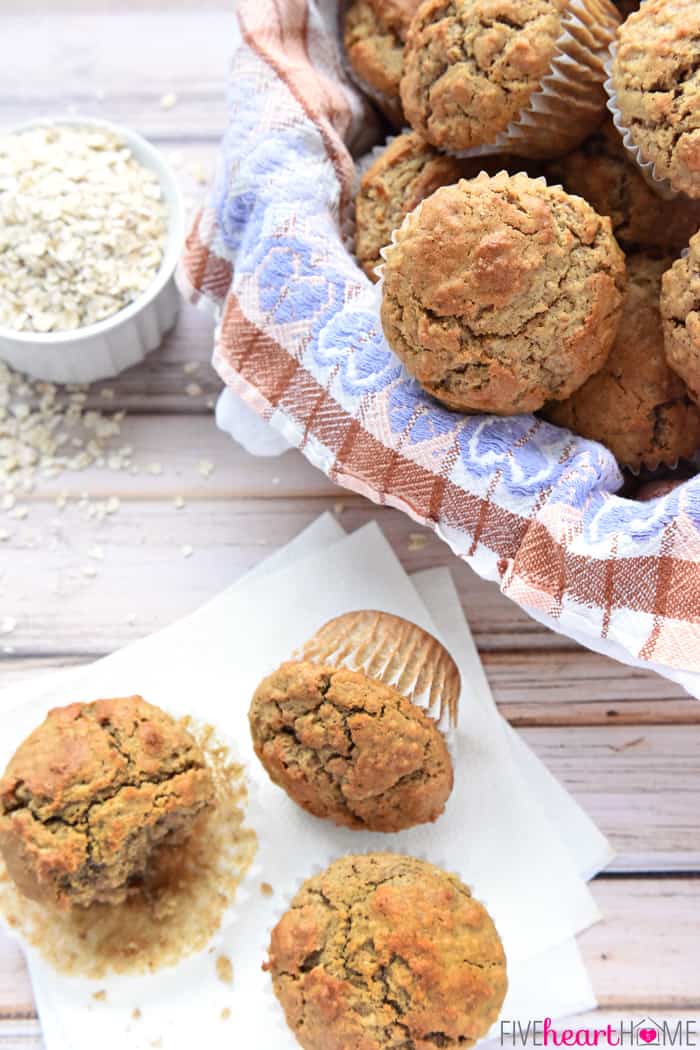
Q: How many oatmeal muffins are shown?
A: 11